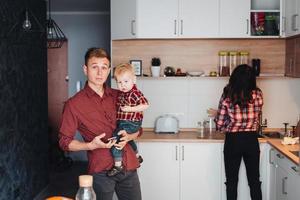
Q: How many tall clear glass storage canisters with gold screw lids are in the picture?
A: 3